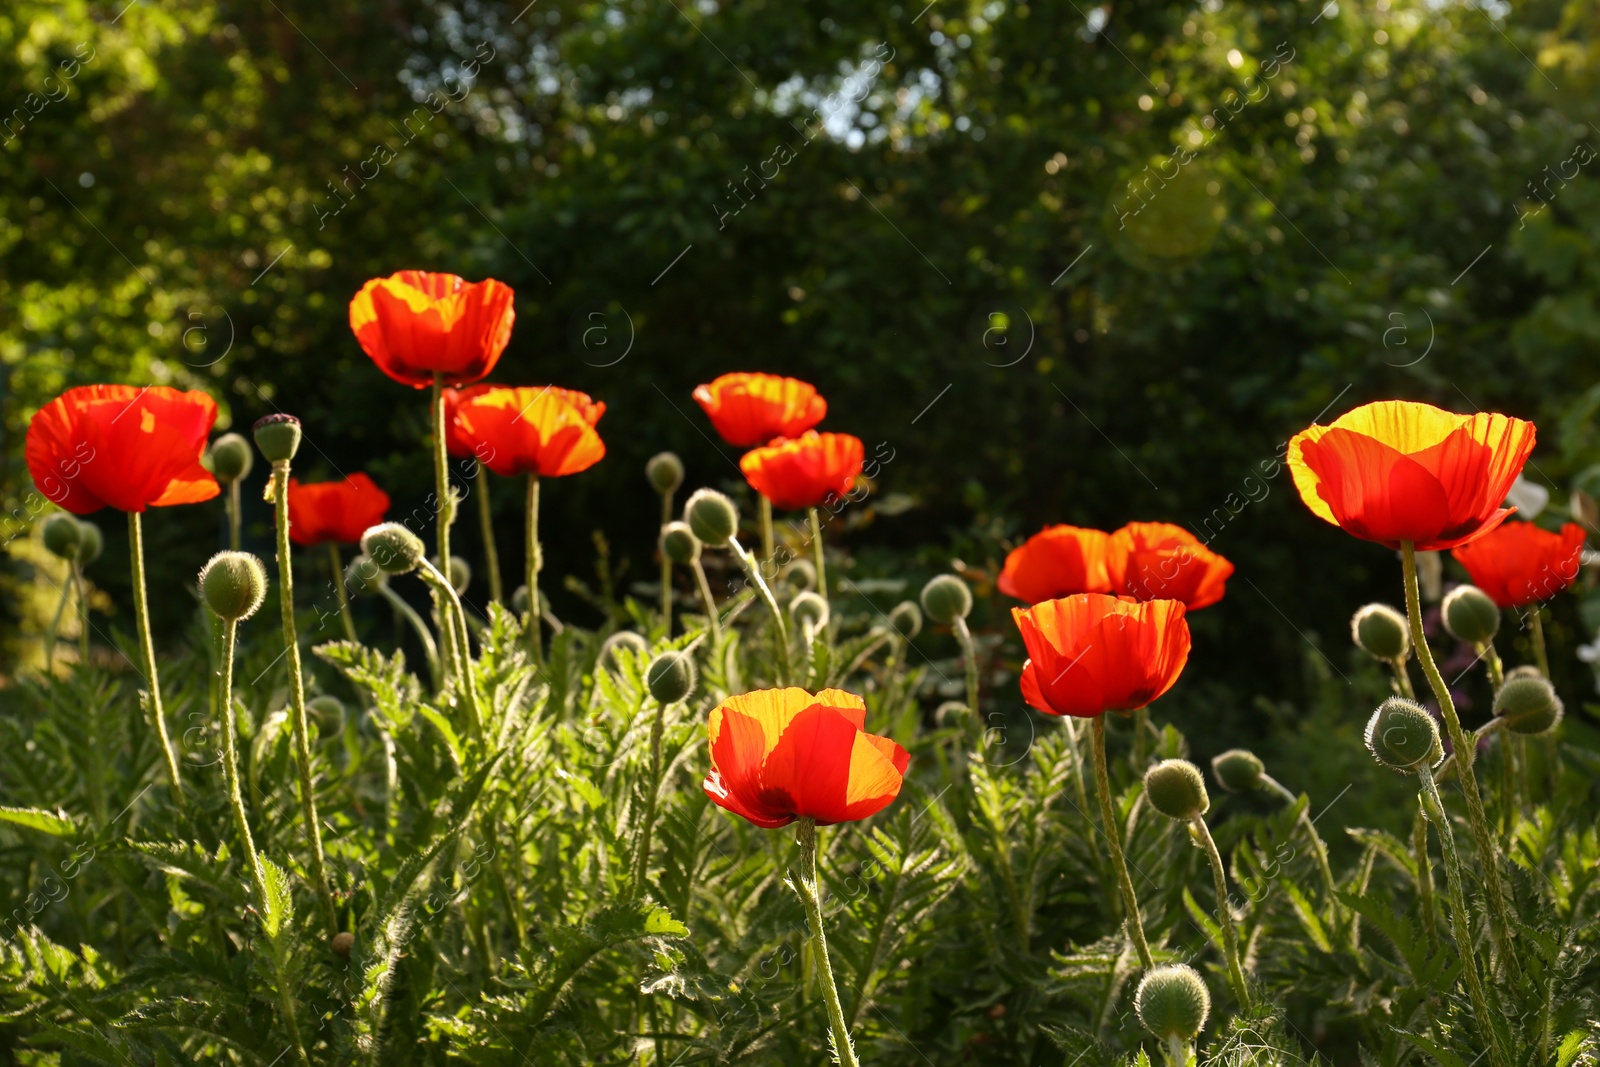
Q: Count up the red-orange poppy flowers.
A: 13